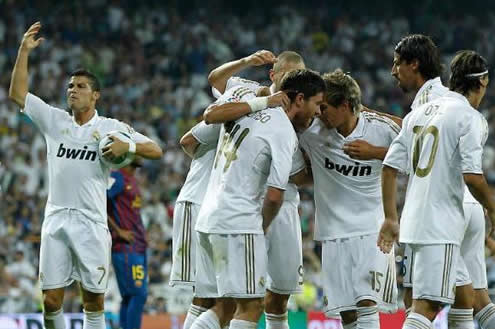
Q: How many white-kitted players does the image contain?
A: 7